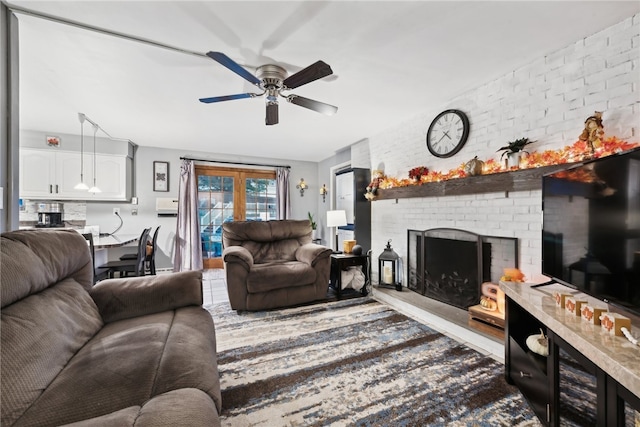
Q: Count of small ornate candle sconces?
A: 2